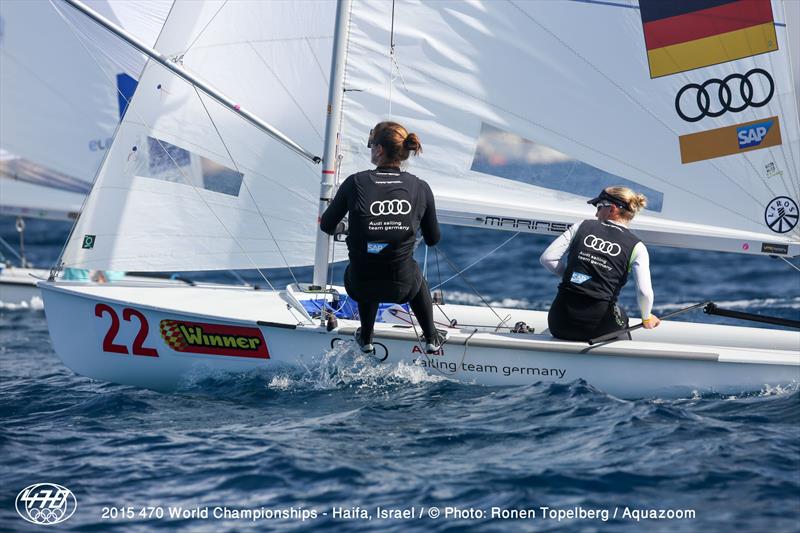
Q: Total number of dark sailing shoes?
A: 2